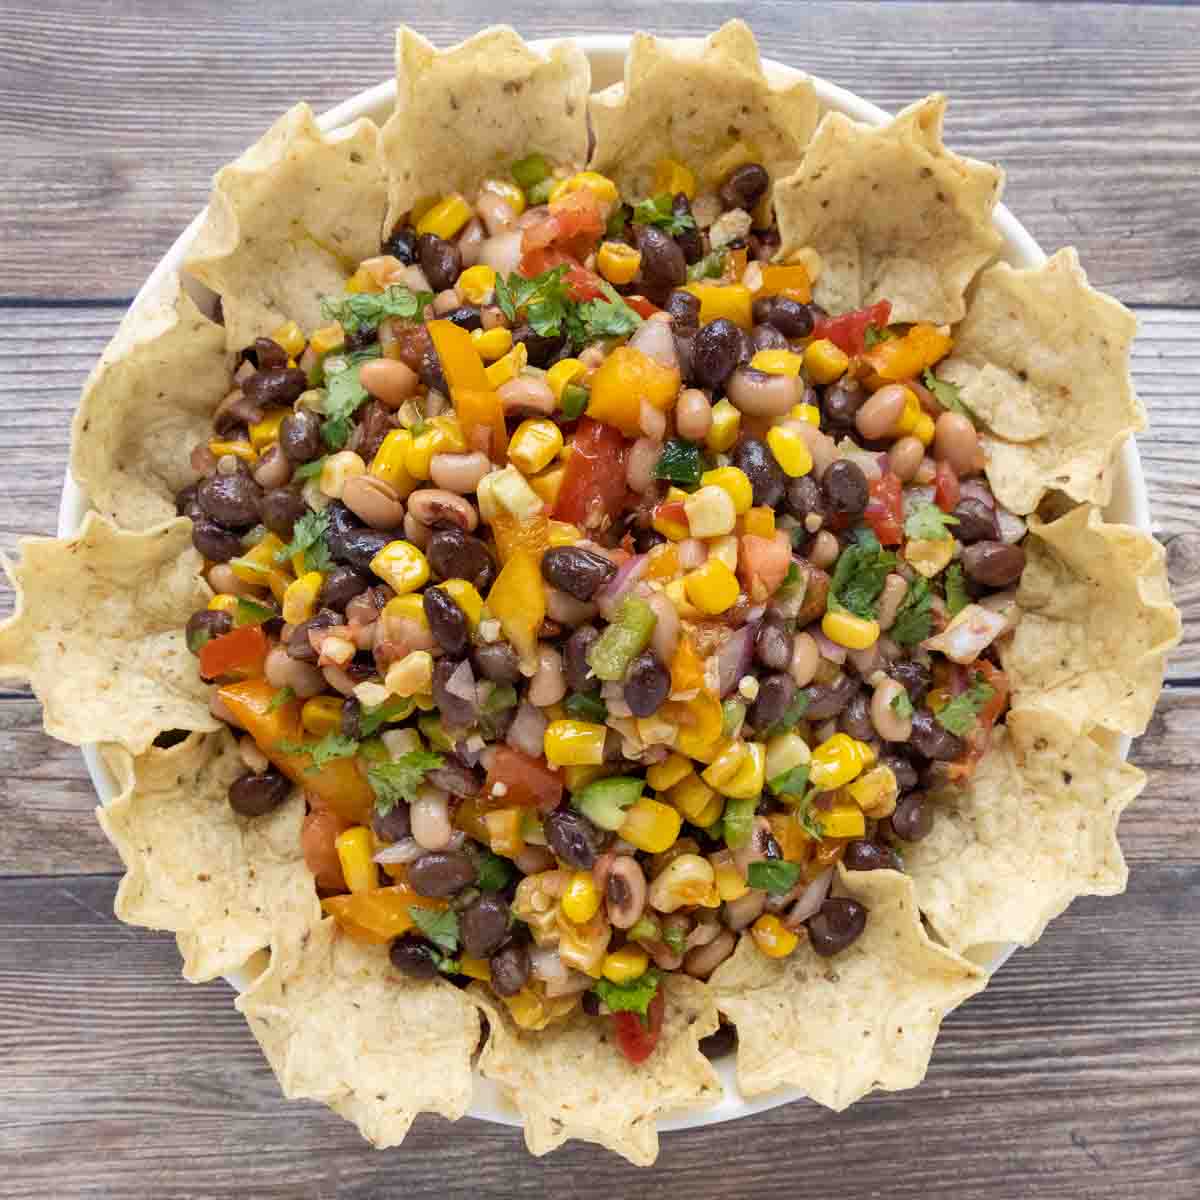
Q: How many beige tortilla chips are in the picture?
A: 13